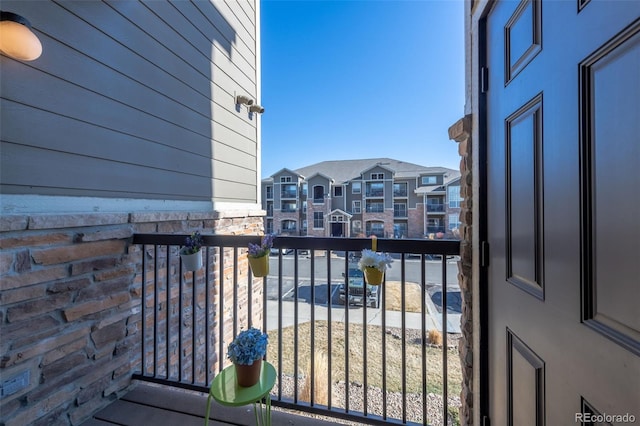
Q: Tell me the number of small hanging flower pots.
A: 3